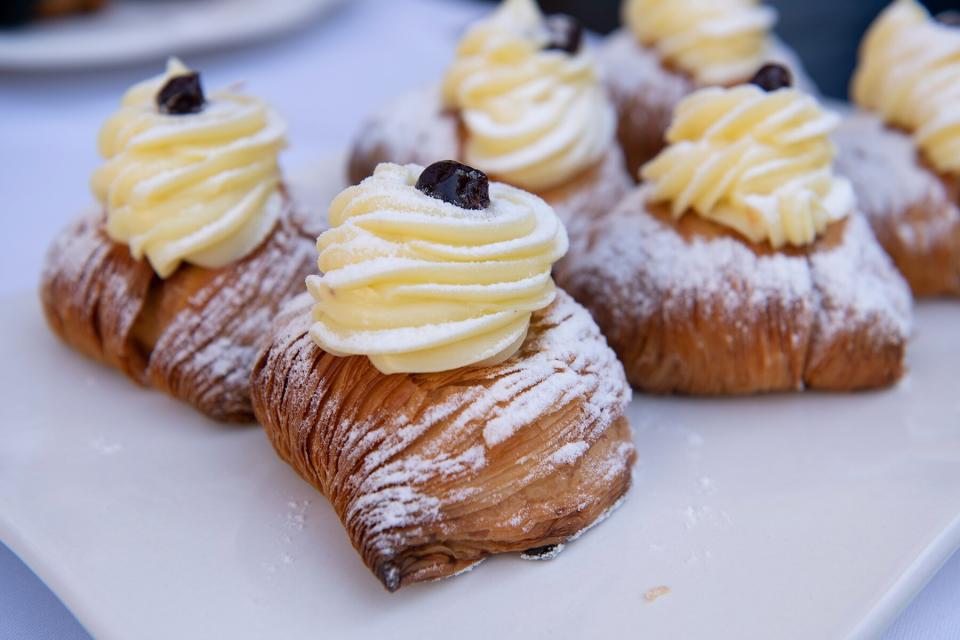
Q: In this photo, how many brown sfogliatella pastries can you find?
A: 6